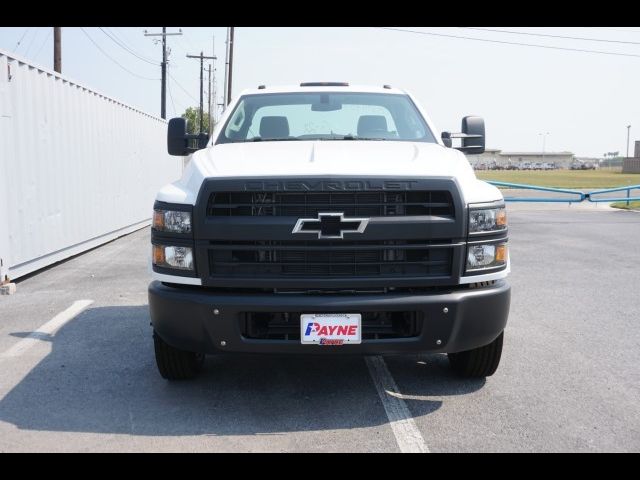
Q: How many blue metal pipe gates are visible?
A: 2